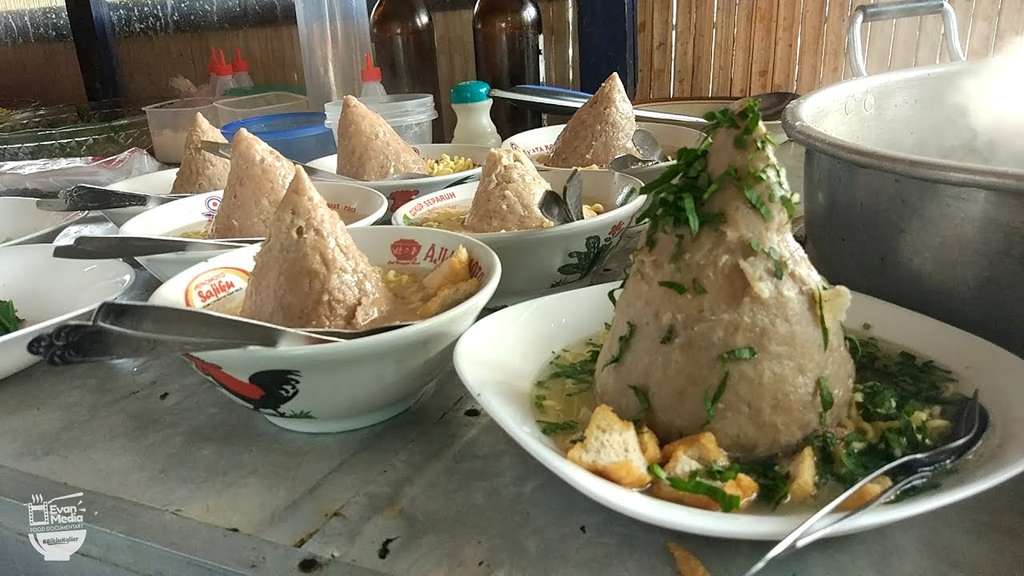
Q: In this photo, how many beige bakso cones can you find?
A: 7